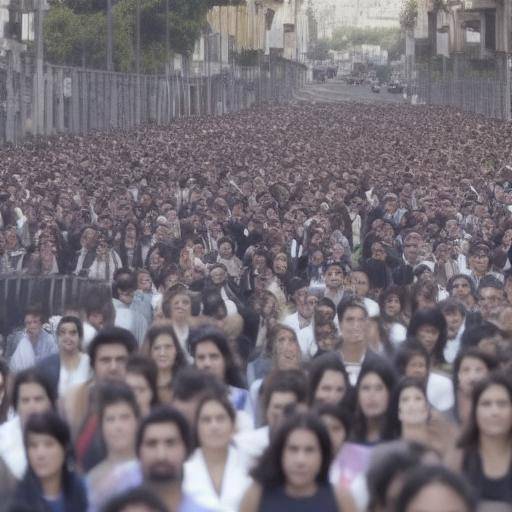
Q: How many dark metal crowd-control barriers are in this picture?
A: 1